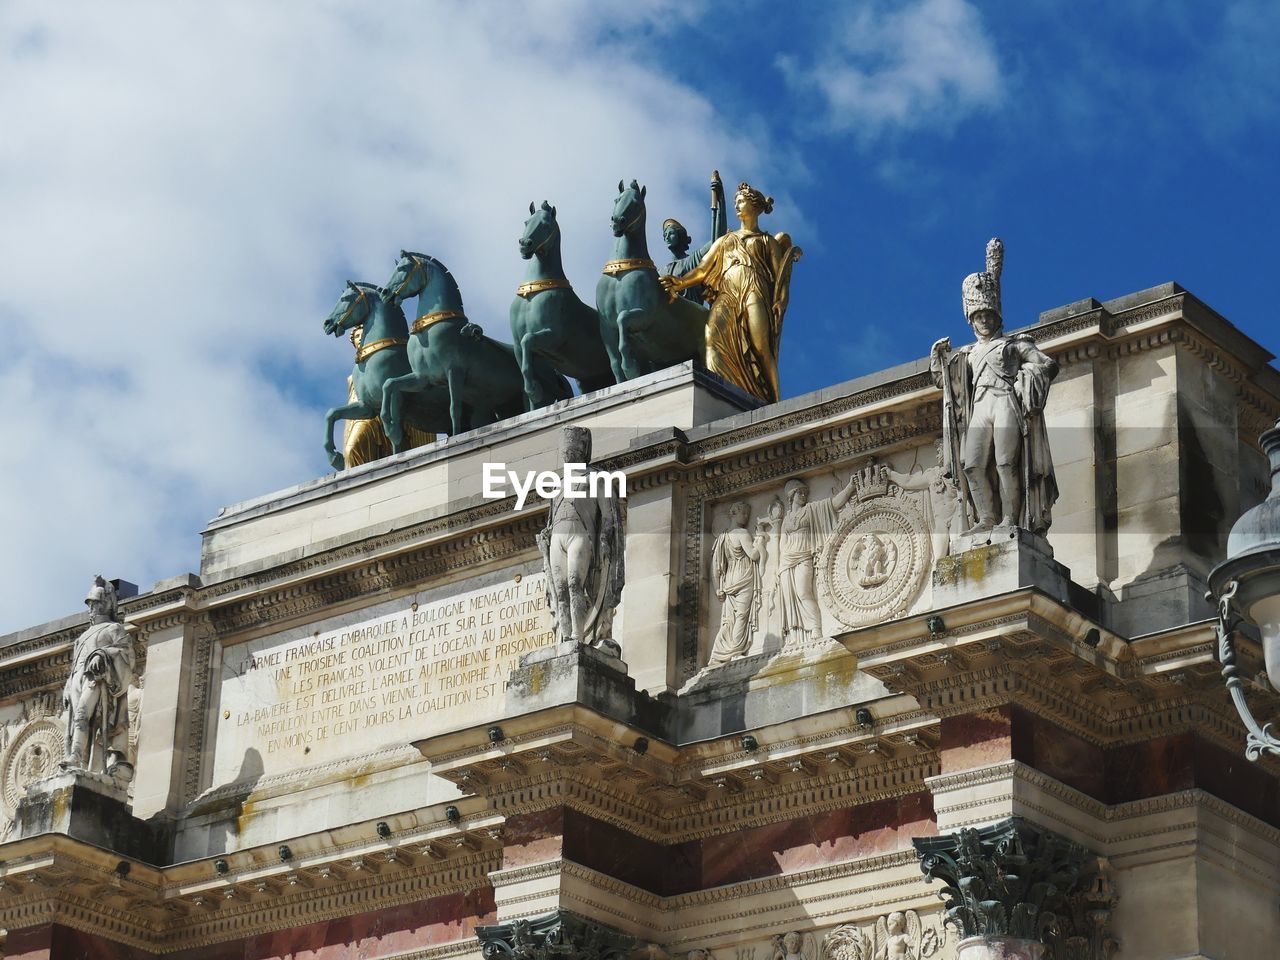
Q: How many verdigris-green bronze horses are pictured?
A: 4